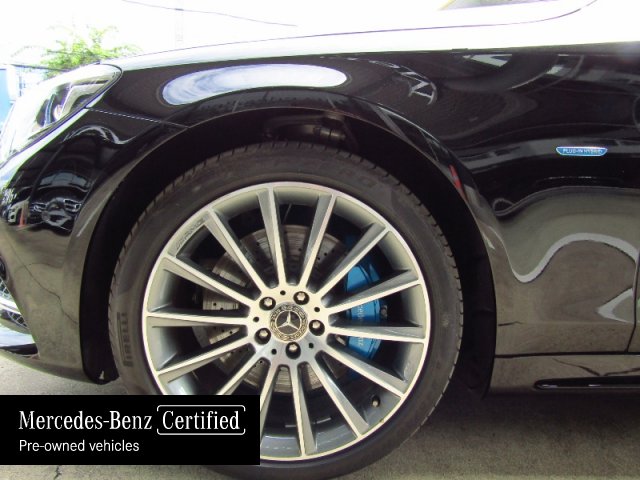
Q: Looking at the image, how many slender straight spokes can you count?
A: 14